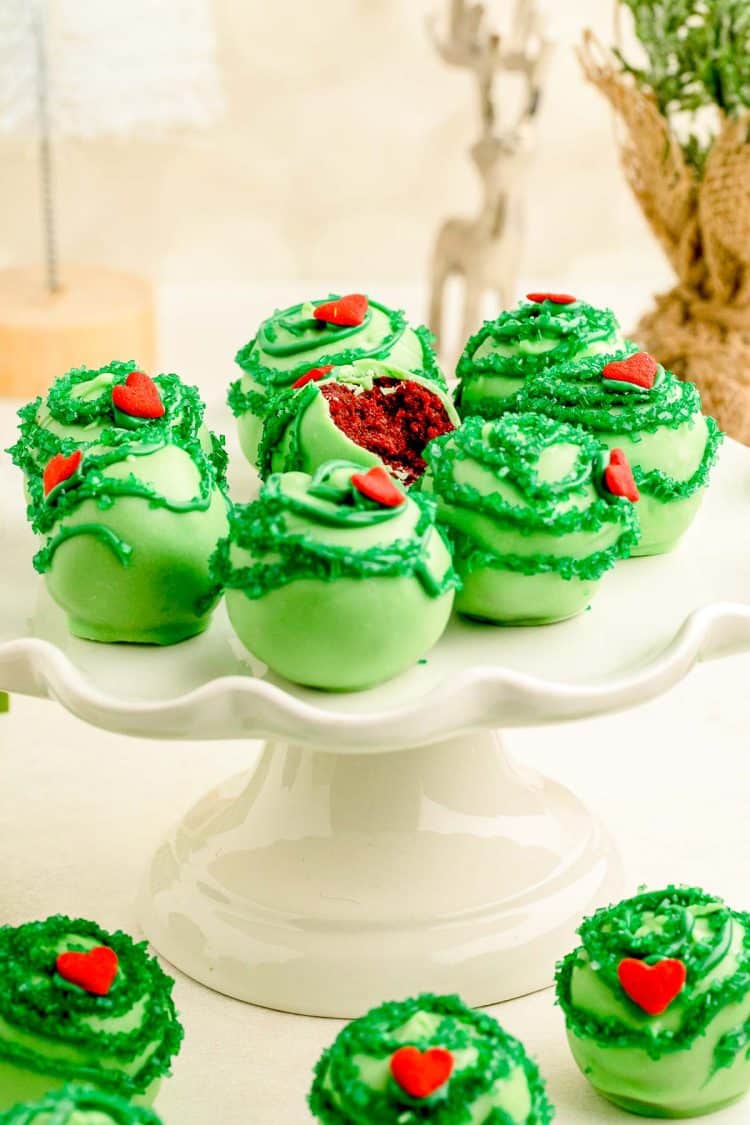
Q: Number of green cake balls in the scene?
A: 12